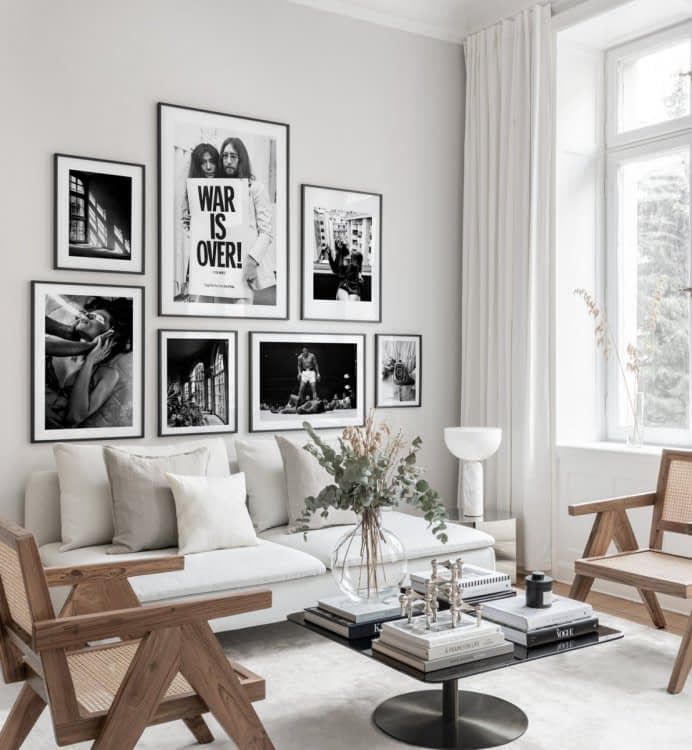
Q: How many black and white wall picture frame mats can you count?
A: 7